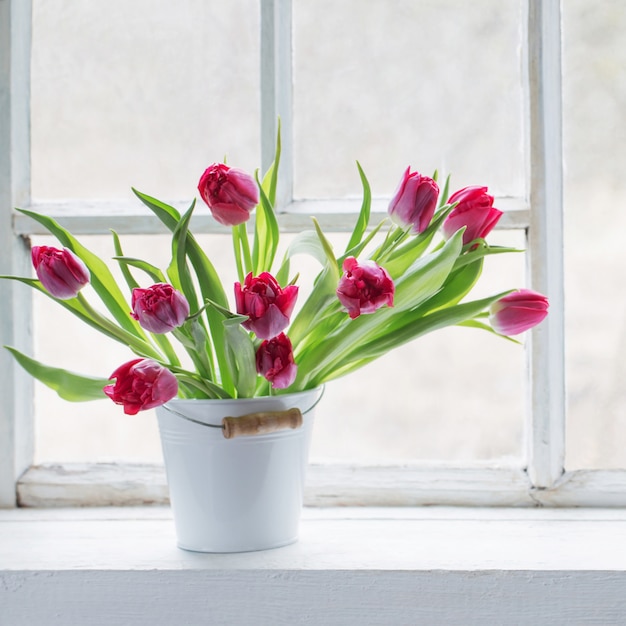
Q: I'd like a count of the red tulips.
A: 10